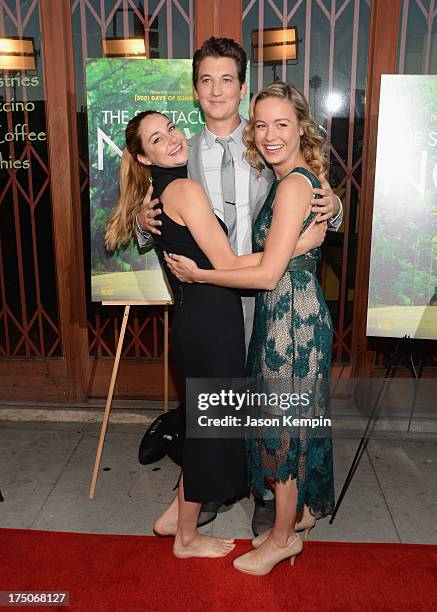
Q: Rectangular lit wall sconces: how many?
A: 3